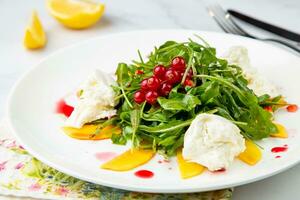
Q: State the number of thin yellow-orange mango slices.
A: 5